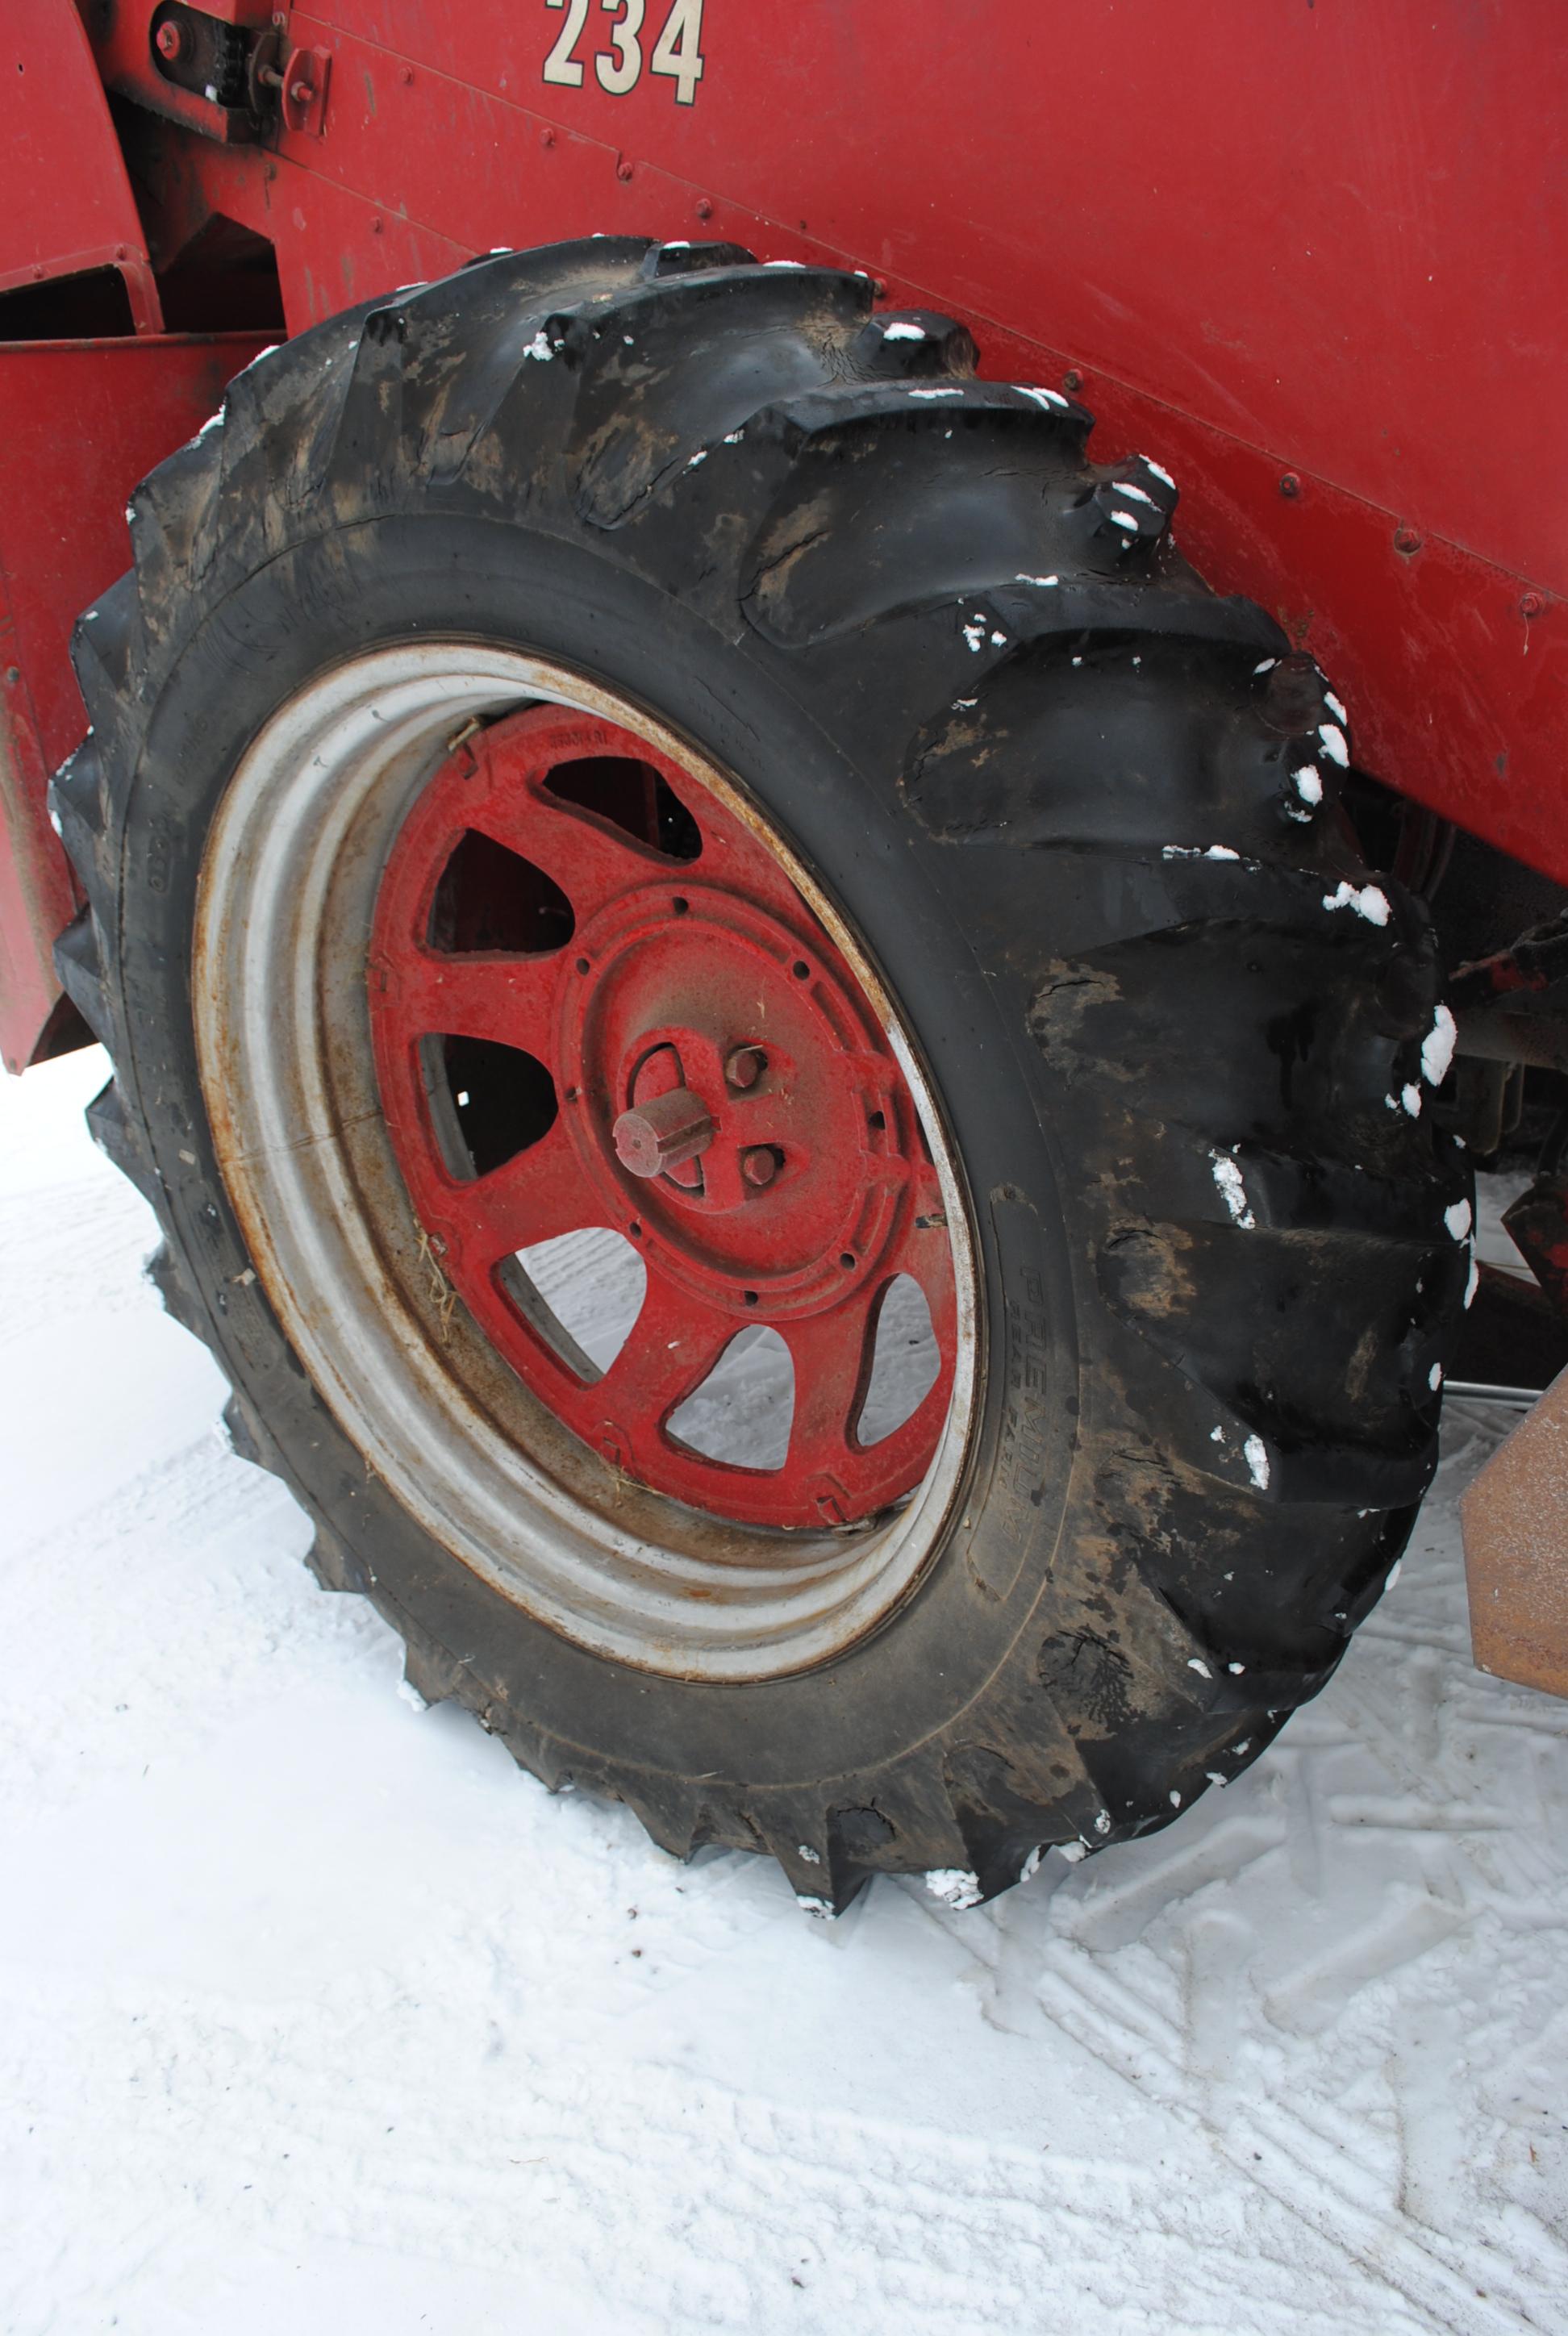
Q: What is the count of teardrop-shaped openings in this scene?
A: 6